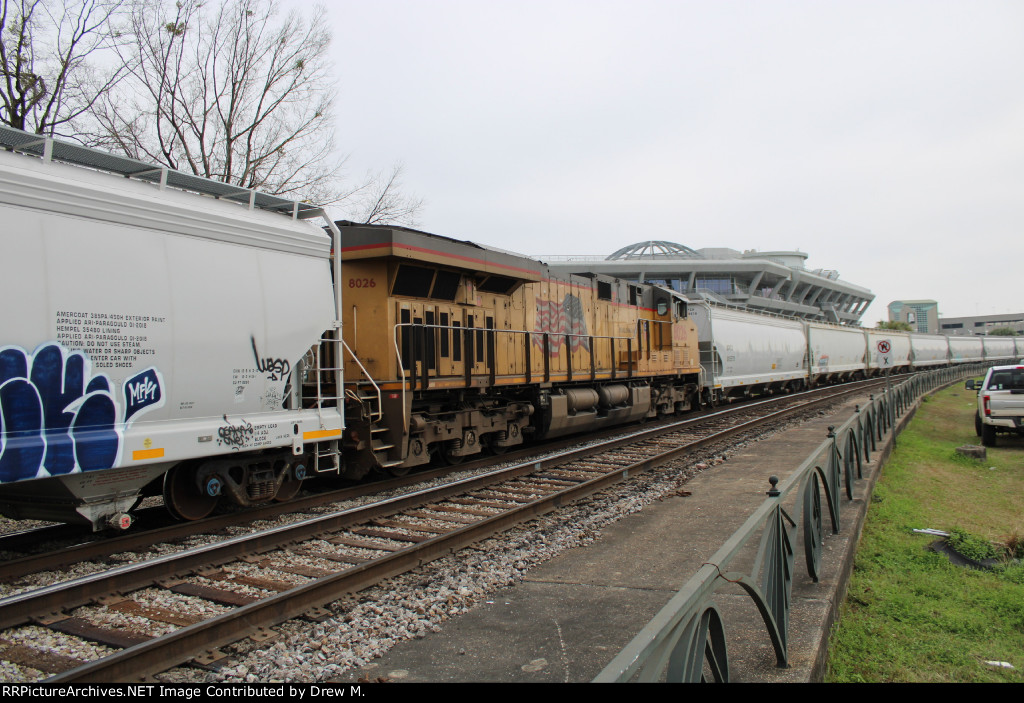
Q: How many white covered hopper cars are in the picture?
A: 8